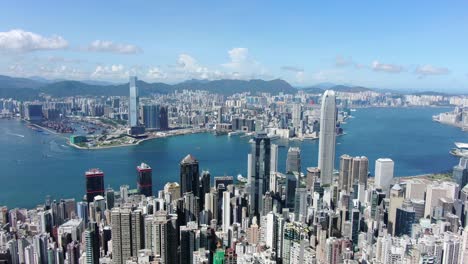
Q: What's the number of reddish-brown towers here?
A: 2